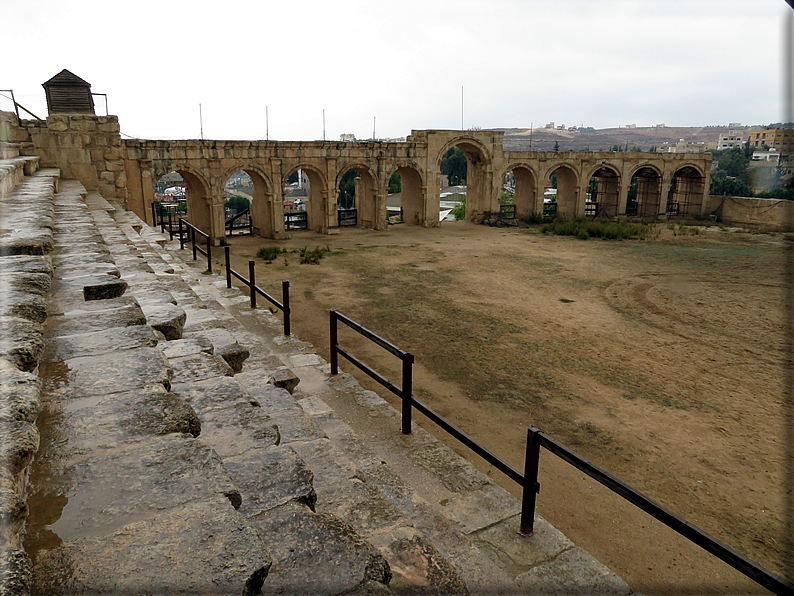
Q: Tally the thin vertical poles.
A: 6